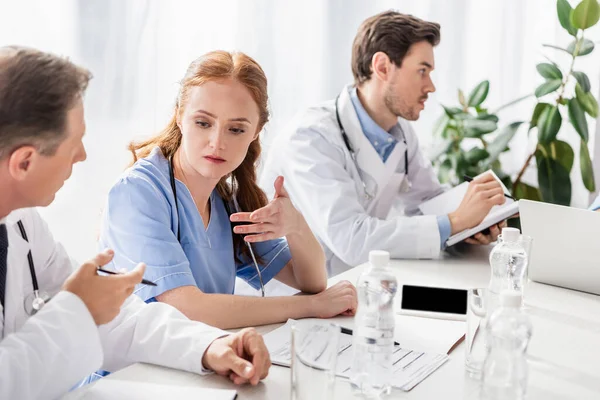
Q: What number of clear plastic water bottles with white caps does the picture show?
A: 3